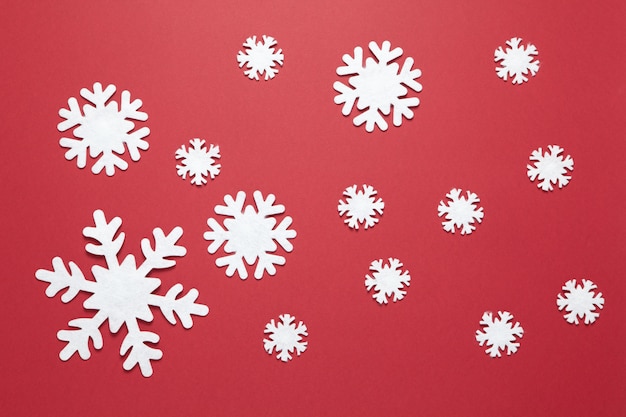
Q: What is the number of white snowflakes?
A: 14